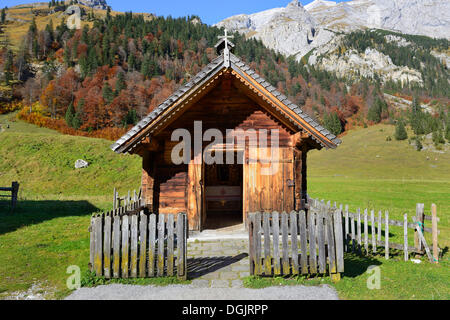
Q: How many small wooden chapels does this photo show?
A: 1